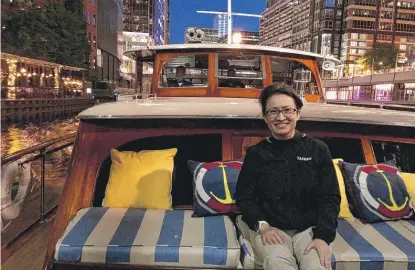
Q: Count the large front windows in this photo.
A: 3